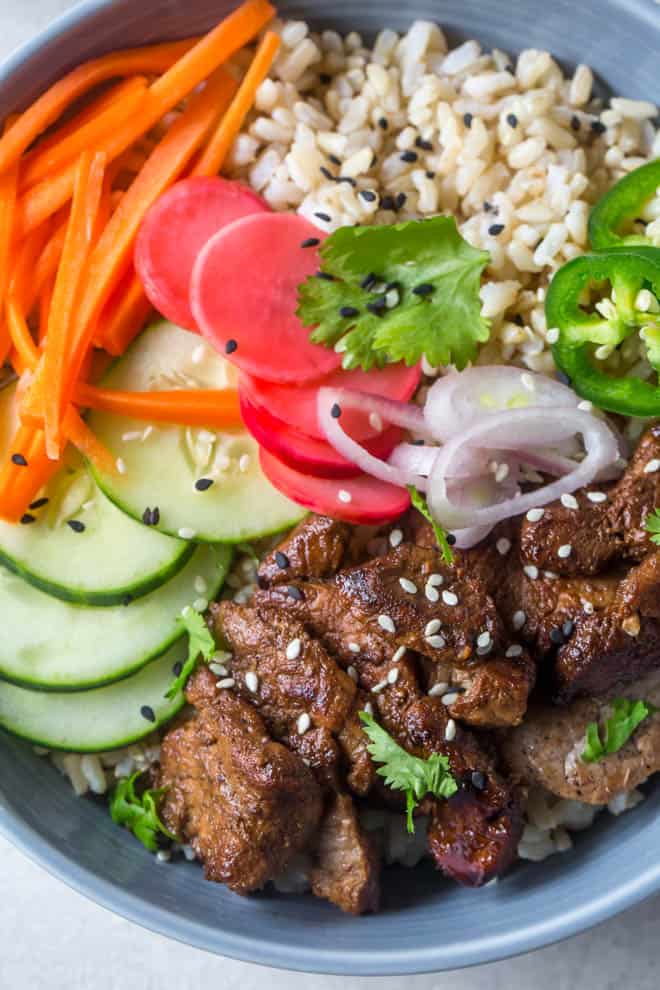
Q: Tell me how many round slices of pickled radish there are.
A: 5